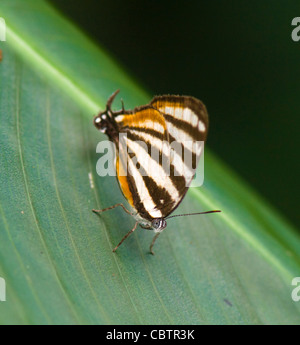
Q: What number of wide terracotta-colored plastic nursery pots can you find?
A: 0